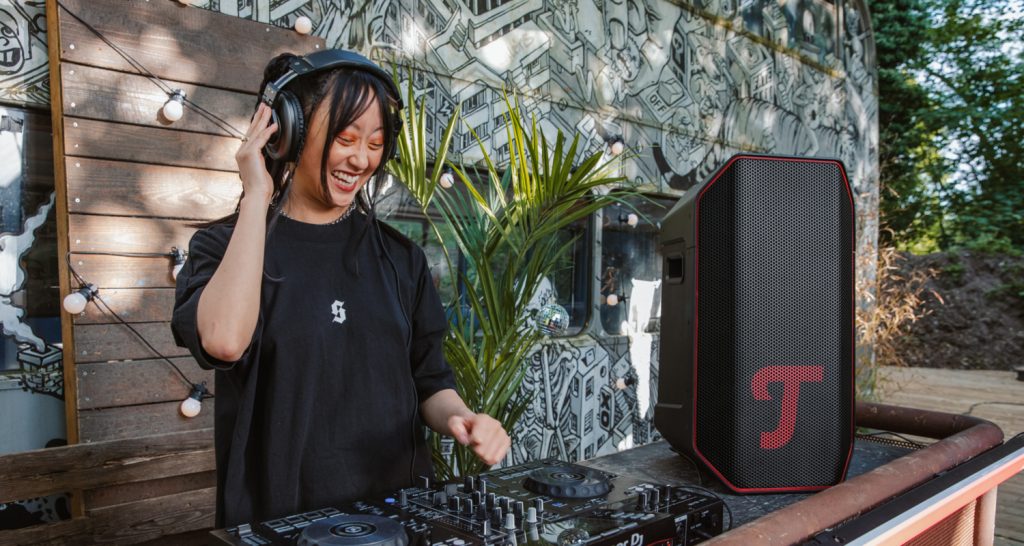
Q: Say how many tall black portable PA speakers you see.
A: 1